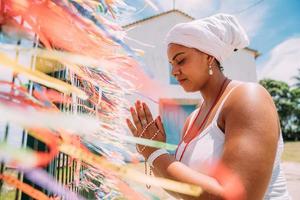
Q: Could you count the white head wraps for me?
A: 1